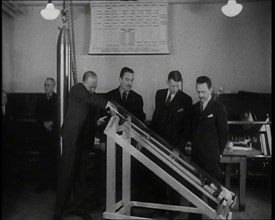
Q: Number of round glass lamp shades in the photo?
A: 2